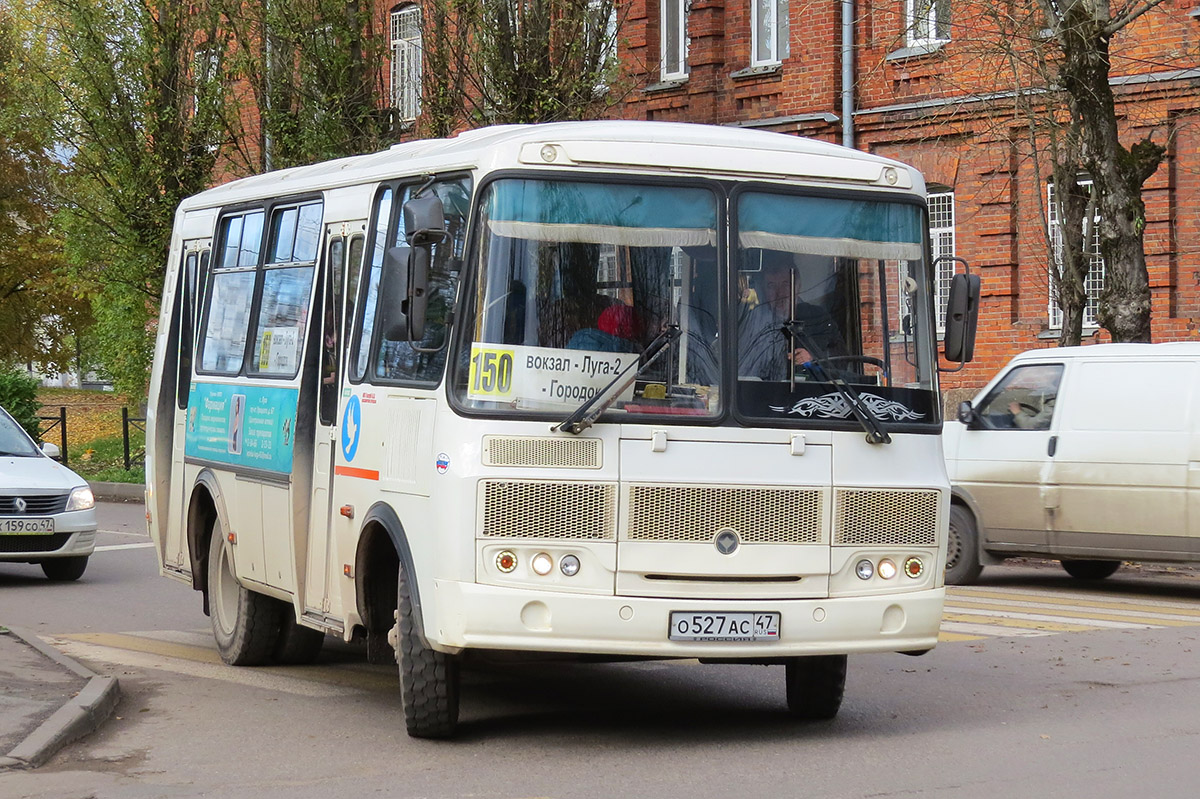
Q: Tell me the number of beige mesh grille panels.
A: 4